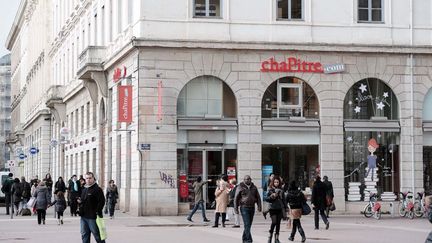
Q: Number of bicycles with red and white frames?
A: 3